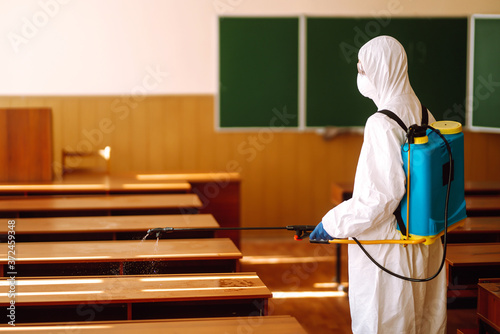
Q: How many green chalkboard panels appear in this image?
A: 3